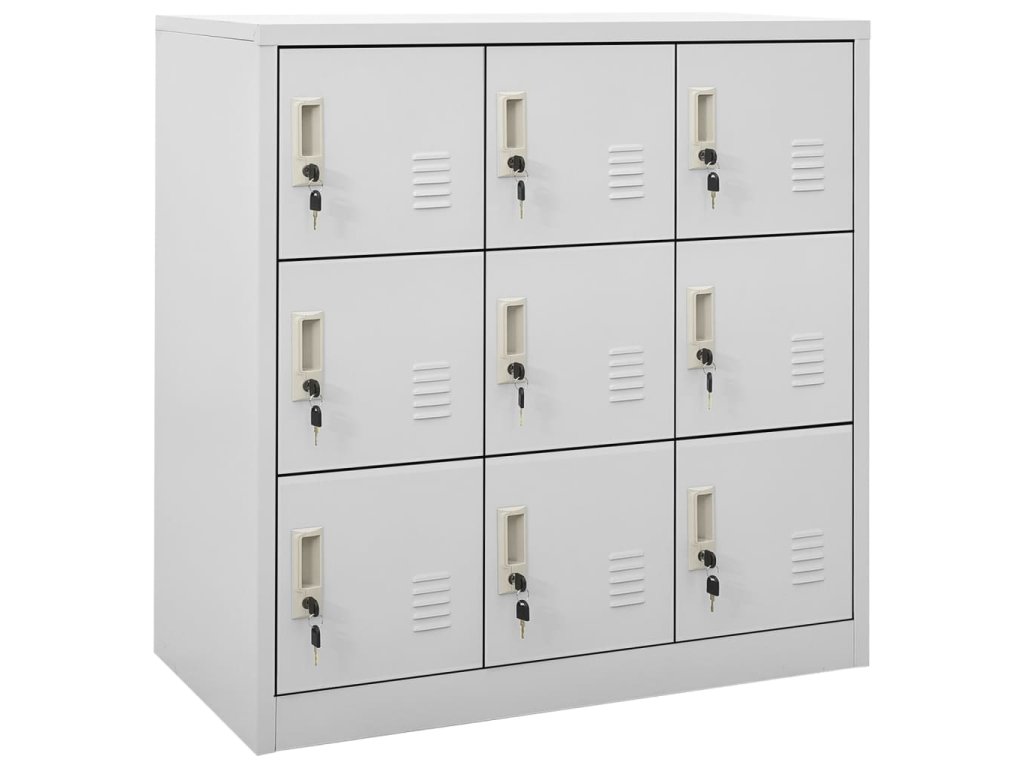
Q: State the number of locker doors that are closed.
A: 9